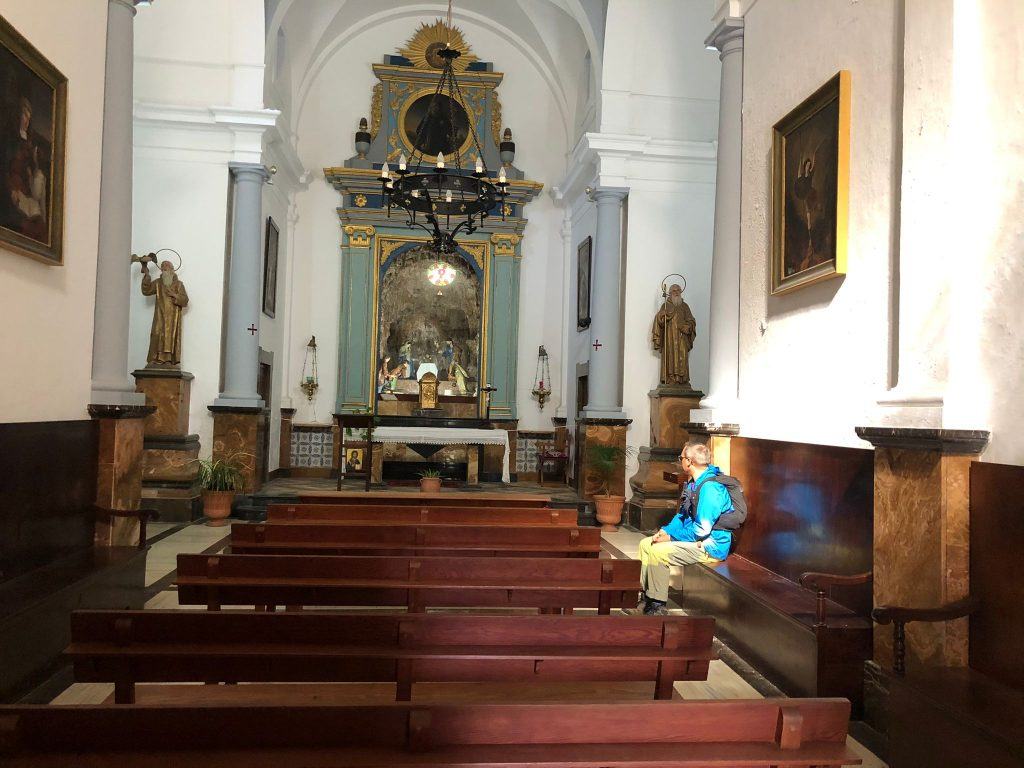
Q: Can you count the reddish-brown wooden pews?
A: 6